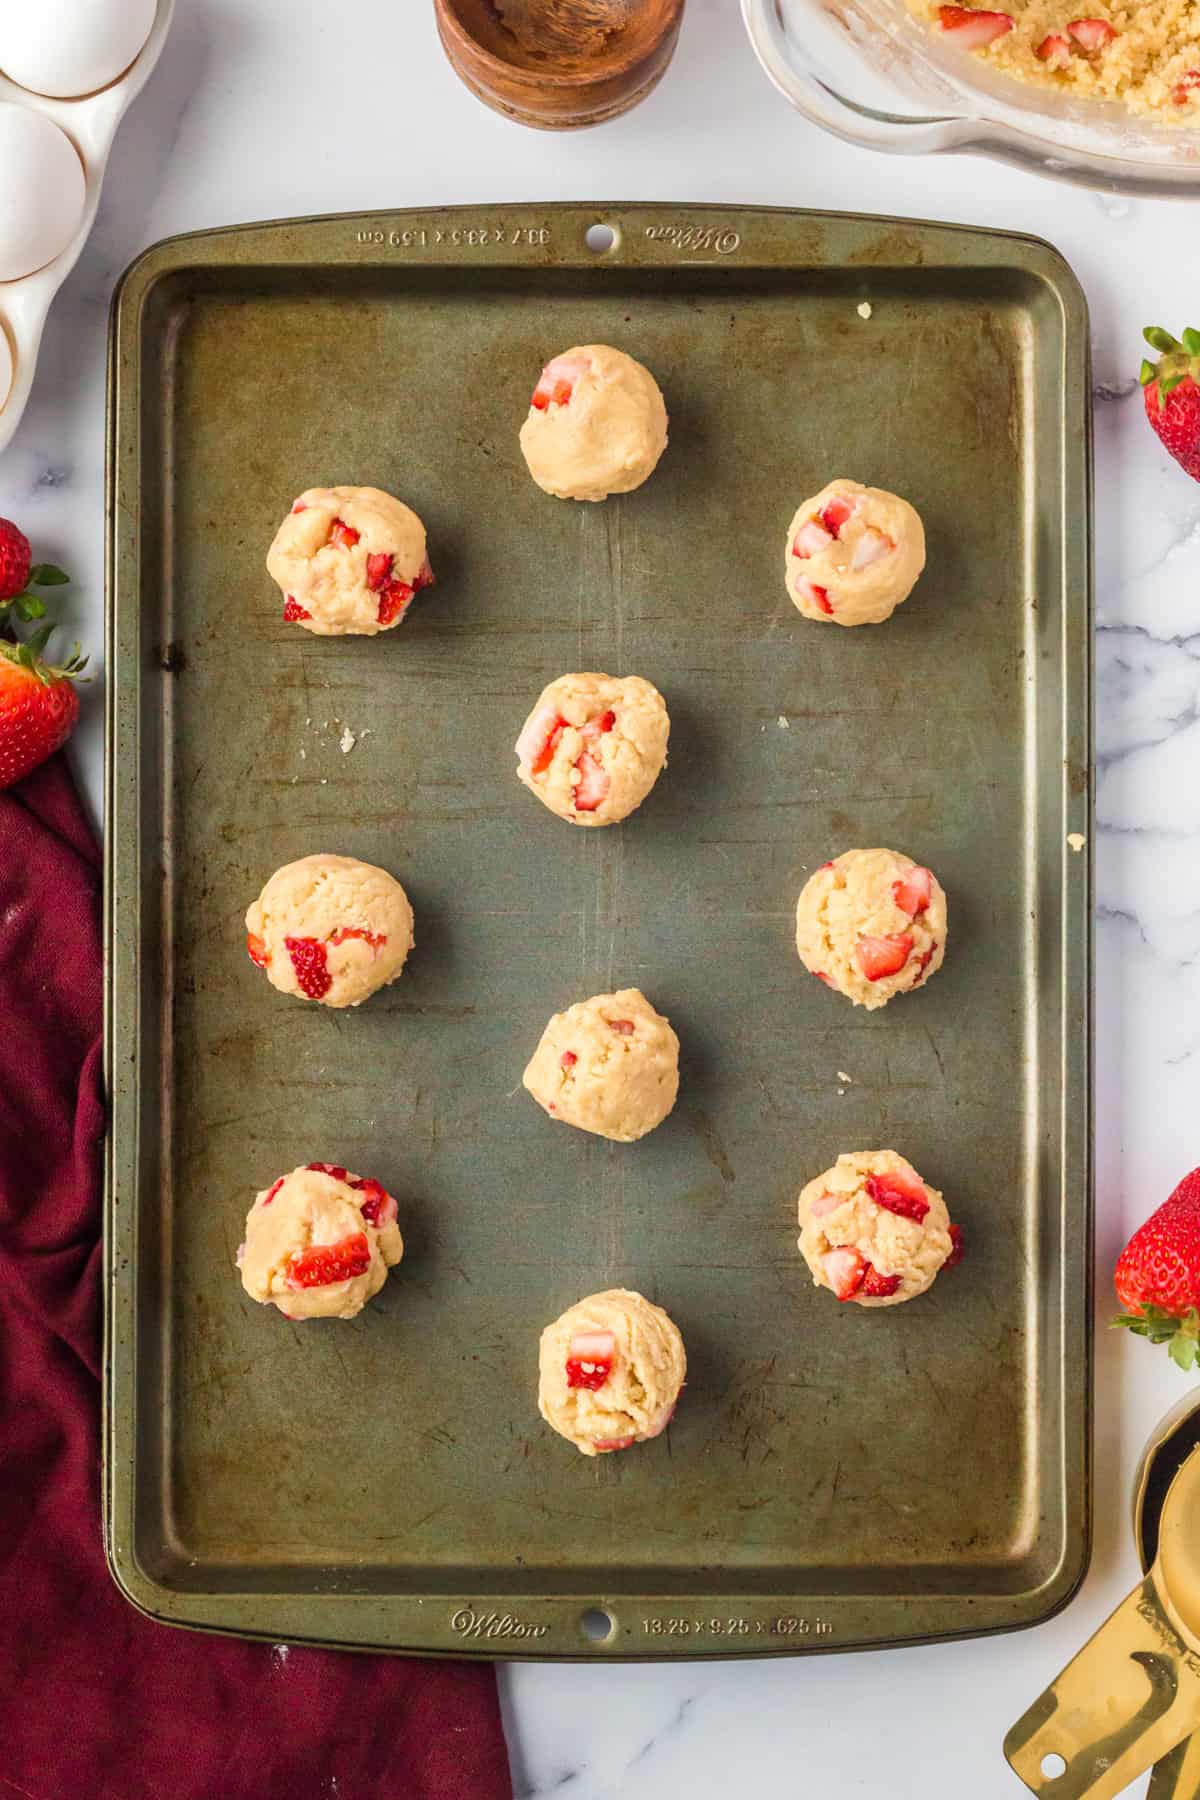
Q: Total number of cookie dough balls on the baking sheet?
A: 10